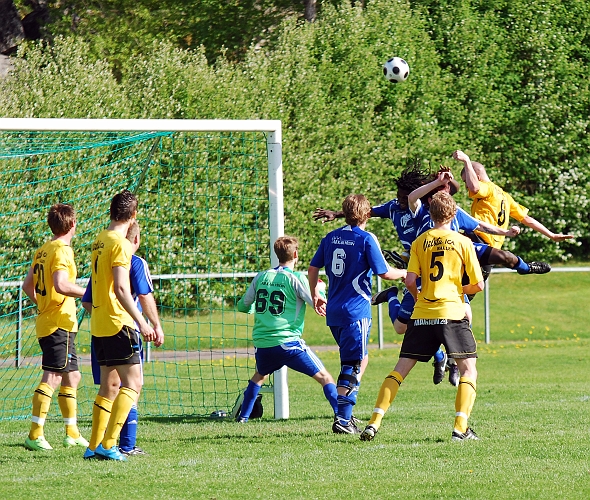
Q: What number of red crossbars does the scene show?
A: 0